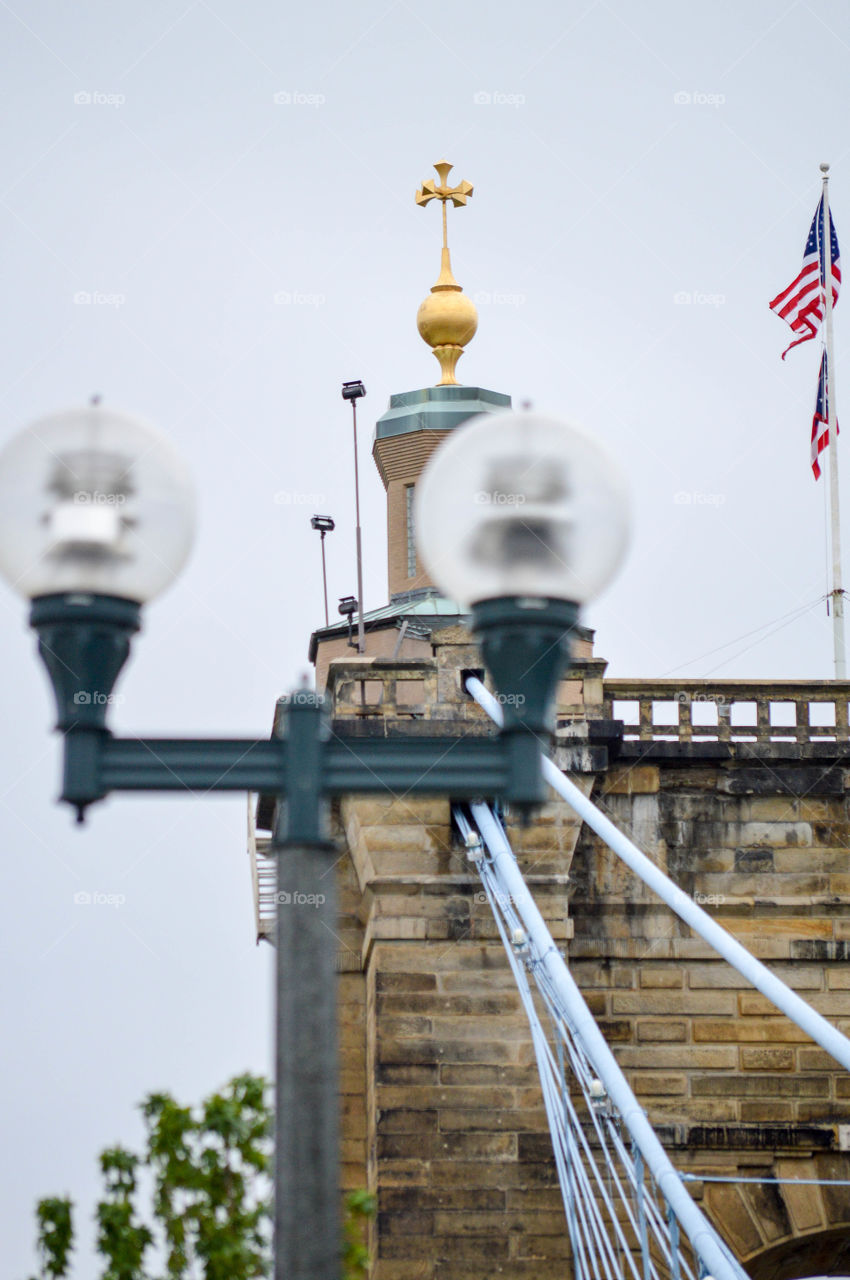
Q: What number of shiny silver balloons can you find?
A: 0